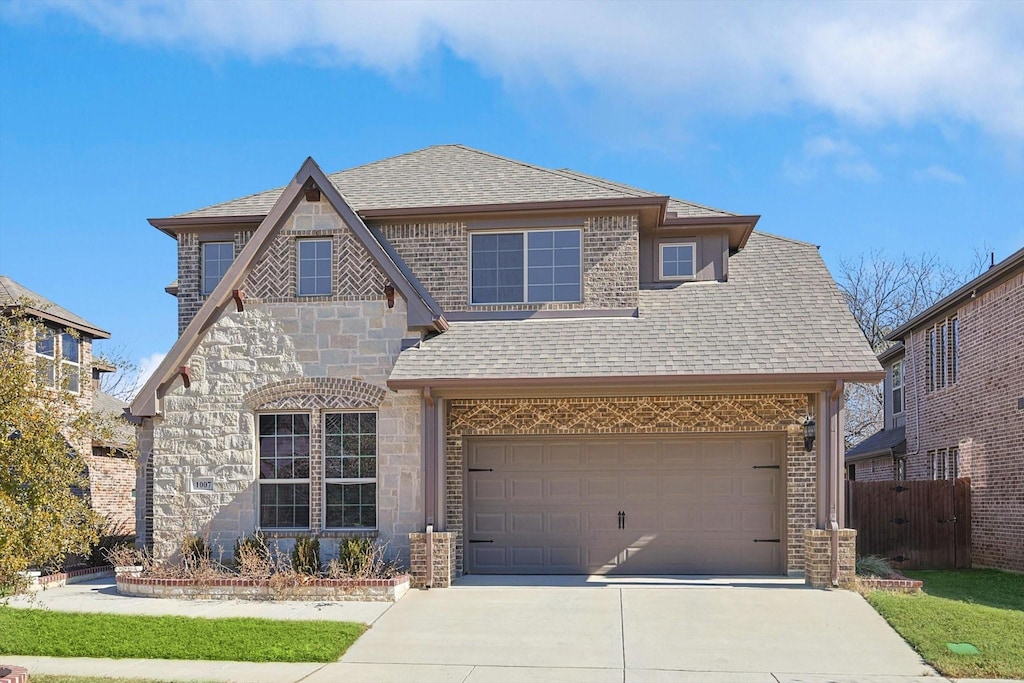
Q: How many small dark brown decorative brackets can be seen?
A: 4